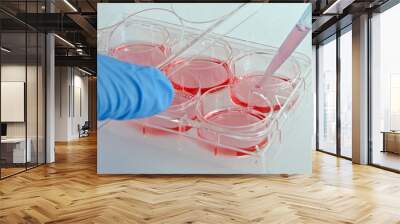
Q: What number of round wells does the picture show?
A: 5